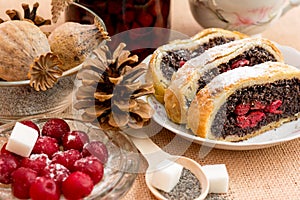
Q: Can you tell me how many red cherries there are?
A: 14